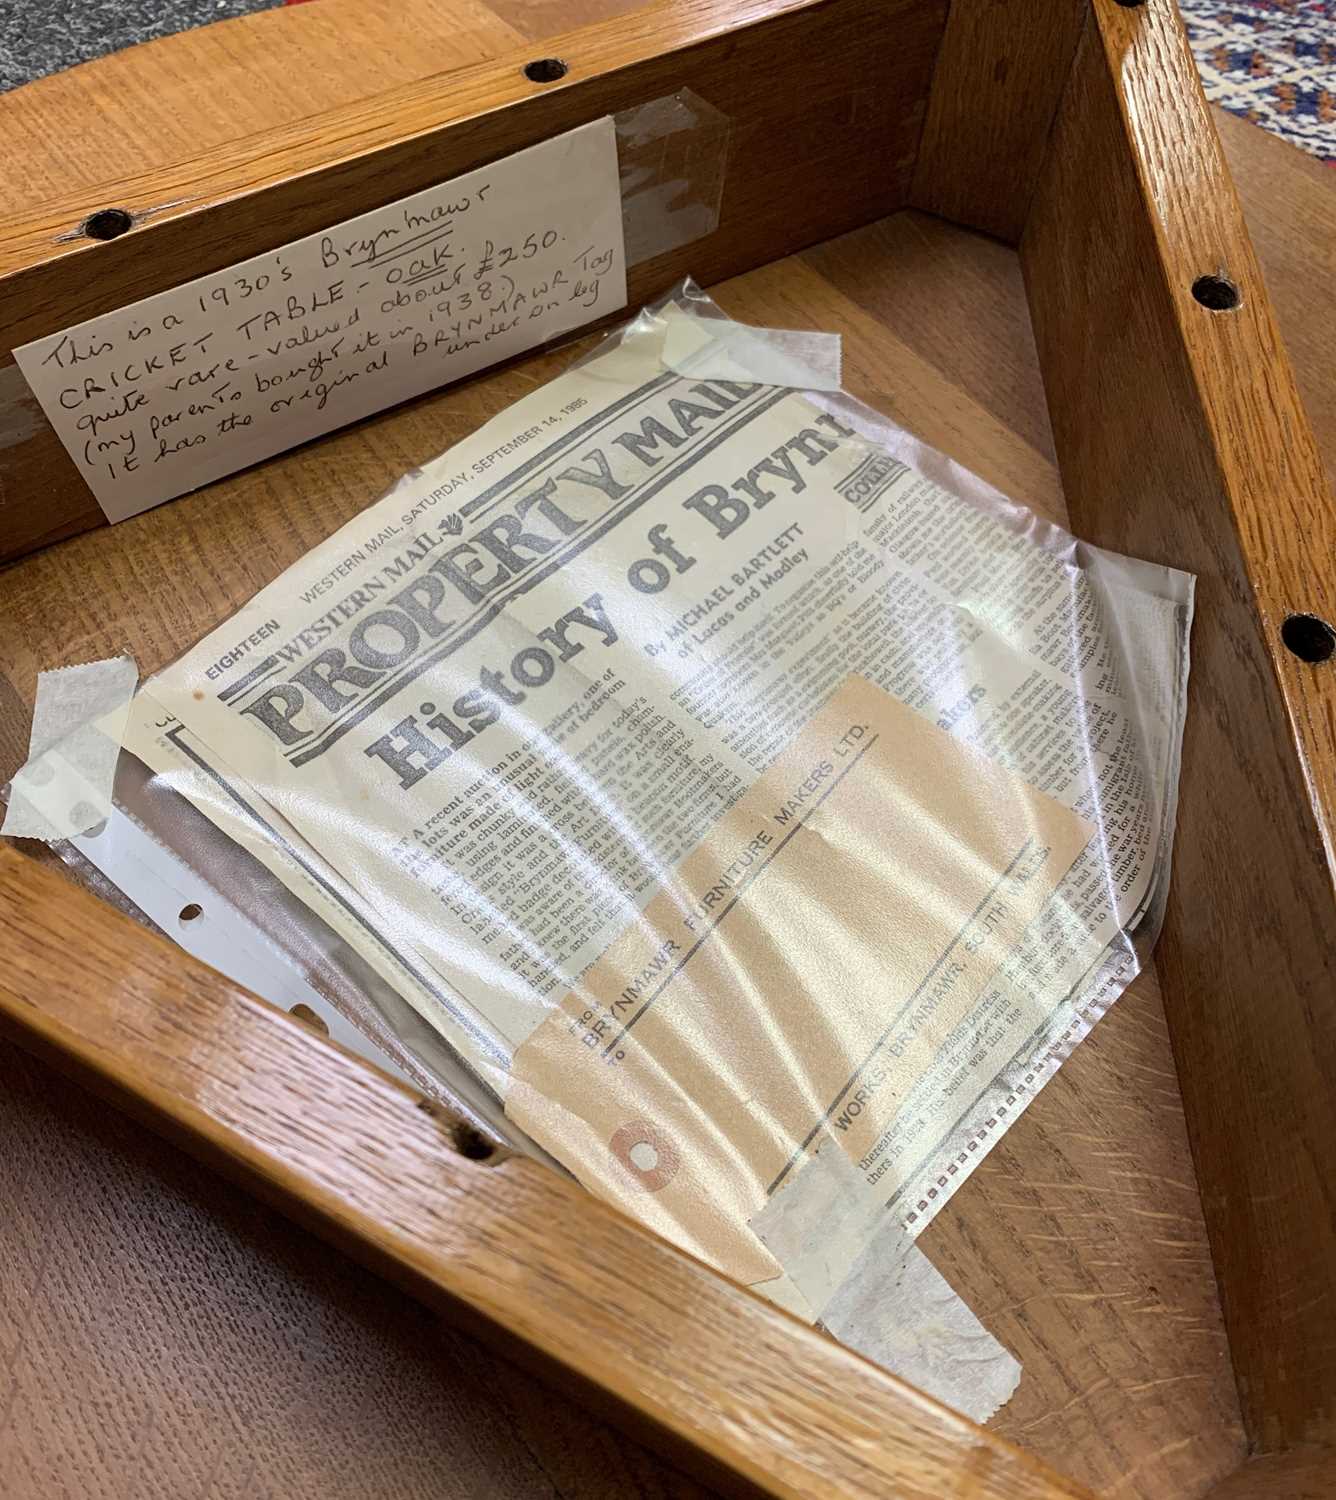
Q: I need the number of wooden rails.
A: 3